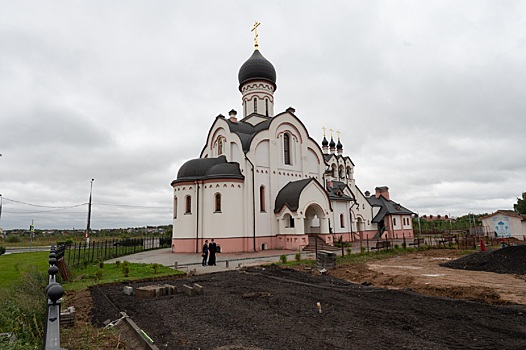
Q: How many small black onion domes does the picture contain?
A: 3